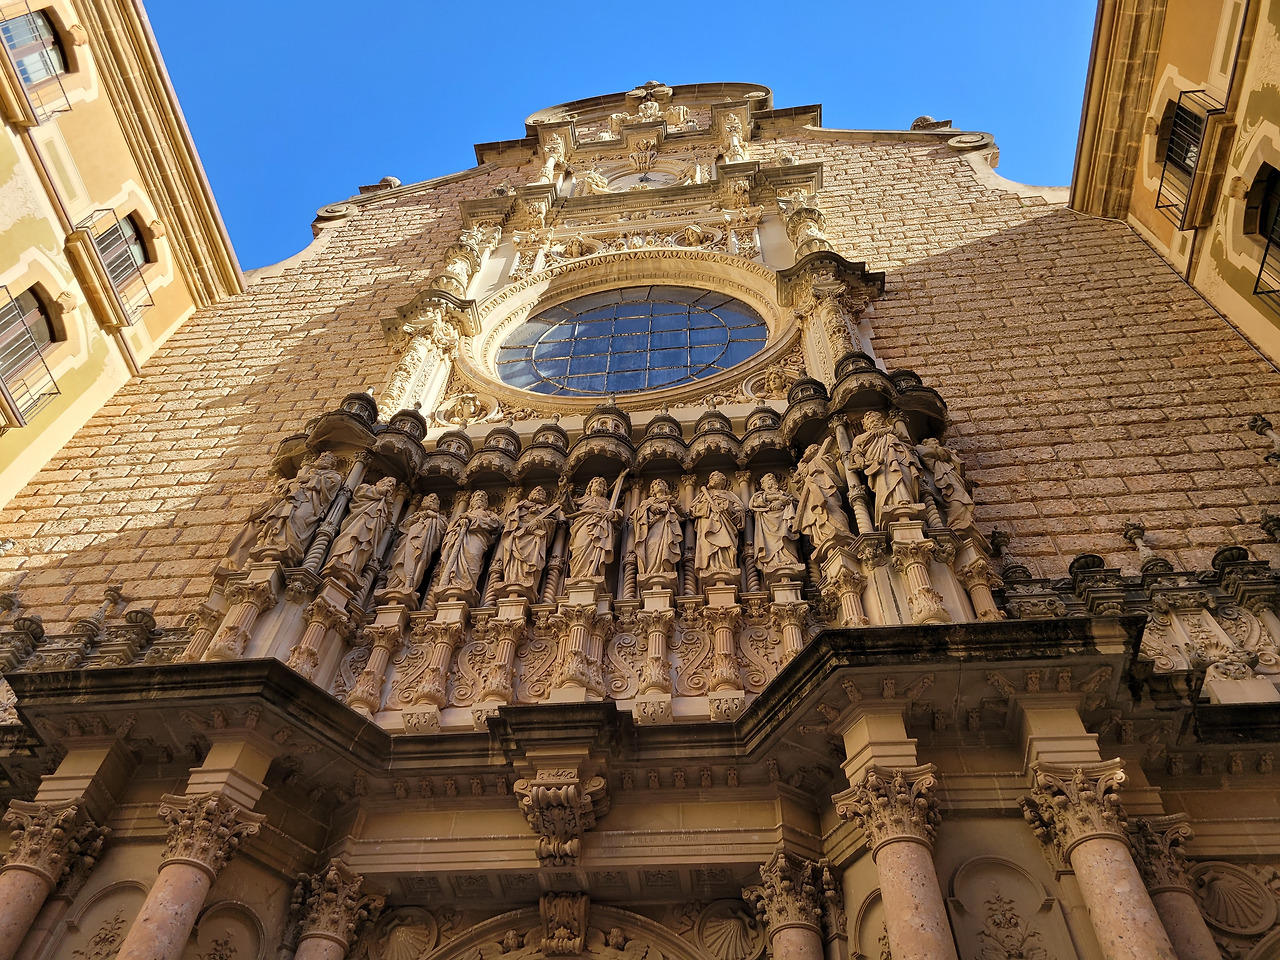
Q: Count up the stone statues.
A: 13